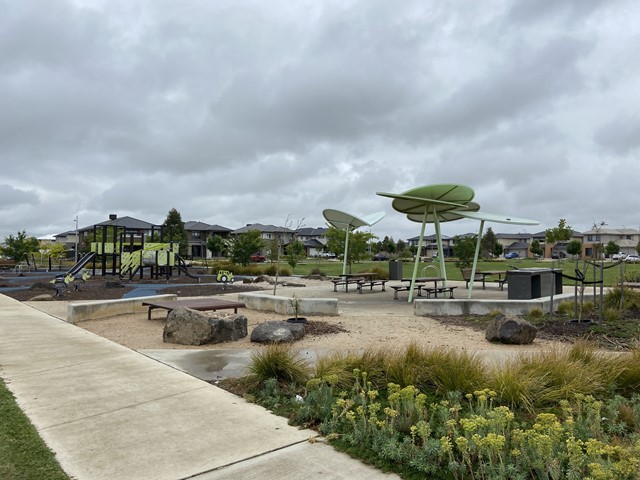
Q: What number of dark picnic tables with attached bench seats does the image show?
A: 3